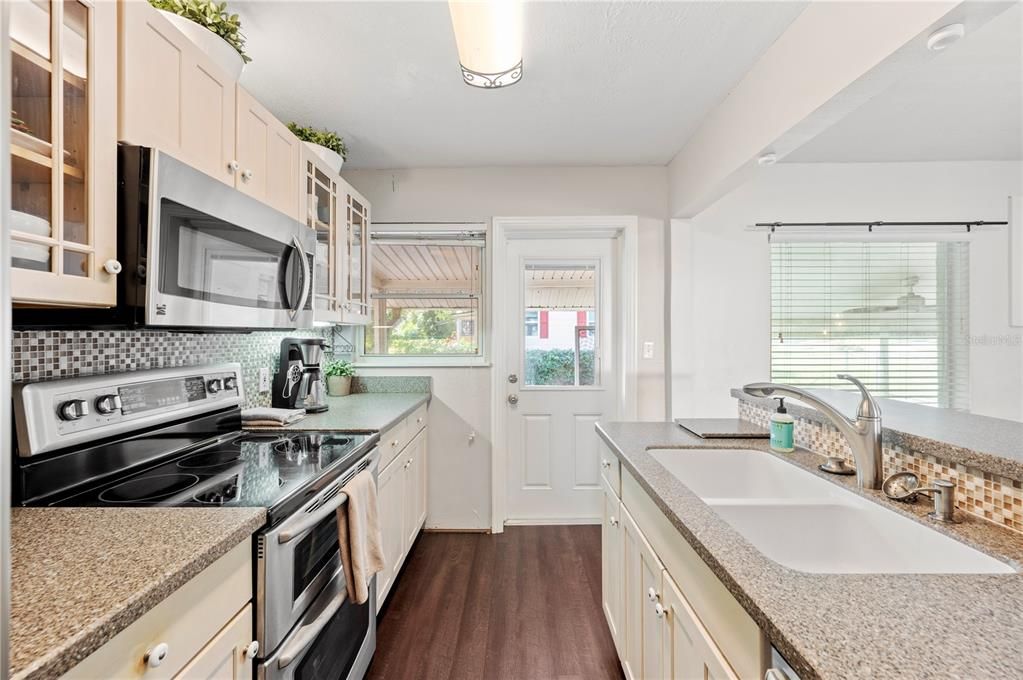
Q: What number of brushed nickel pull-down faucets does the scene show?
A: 1